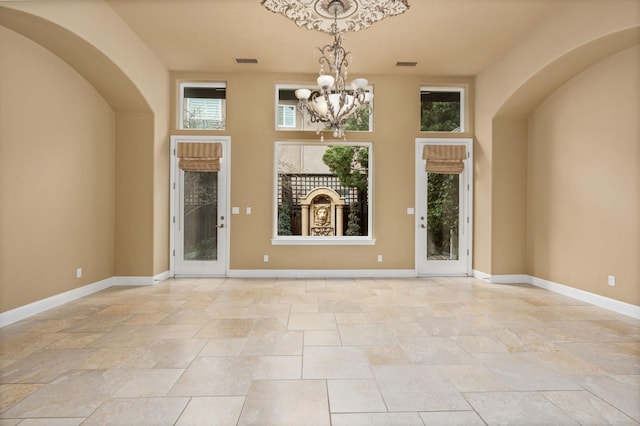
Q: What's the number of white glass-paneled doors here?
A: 2